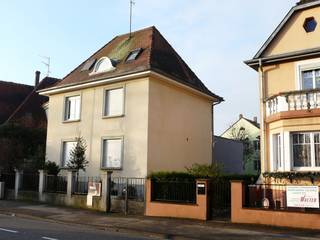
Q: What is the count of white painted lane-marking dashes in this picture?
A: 2